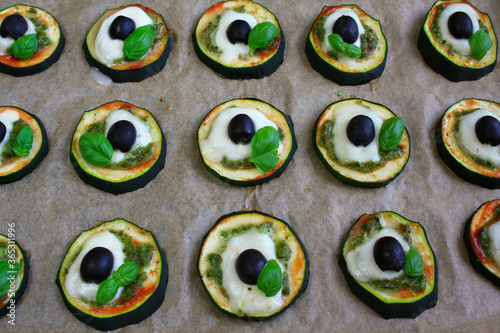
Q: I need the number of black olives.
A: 13